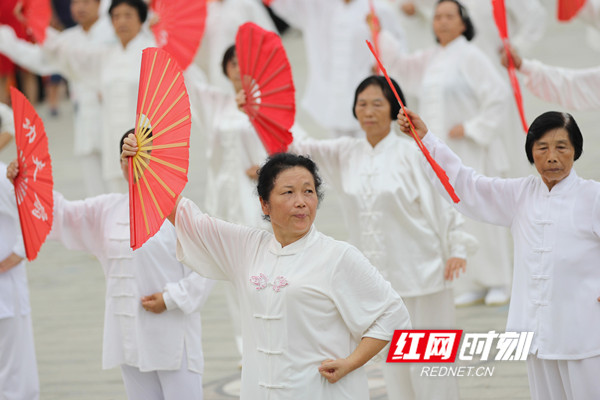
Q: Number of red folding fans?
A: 9